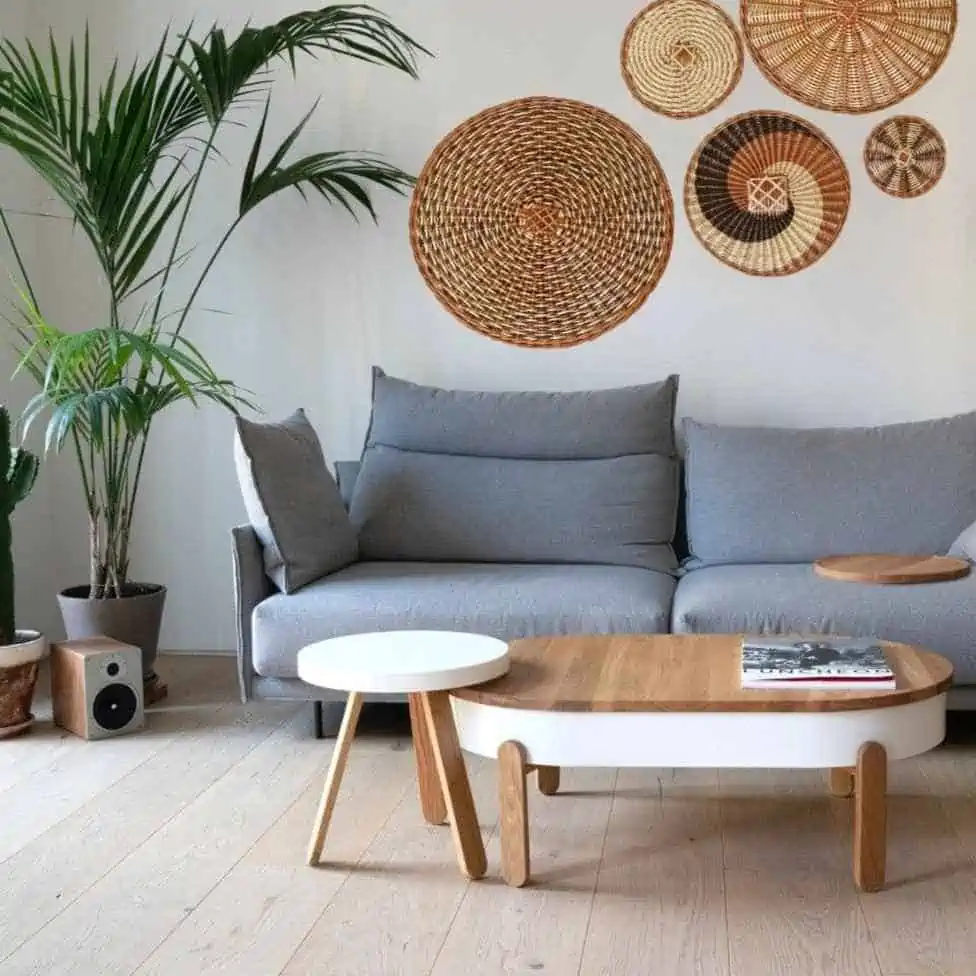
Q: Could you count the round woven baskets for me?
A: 5